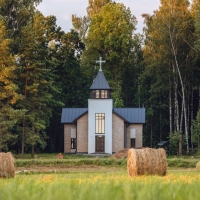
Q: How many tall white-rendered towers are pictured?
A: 1